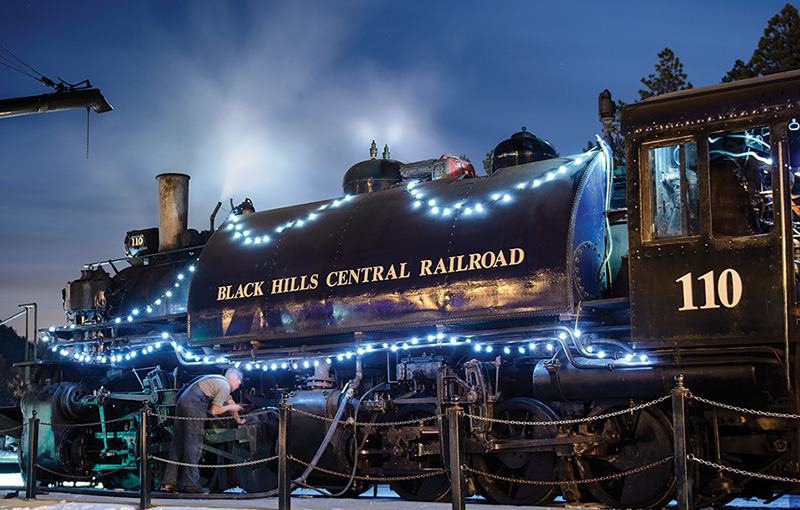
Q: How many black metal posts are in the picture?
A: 5